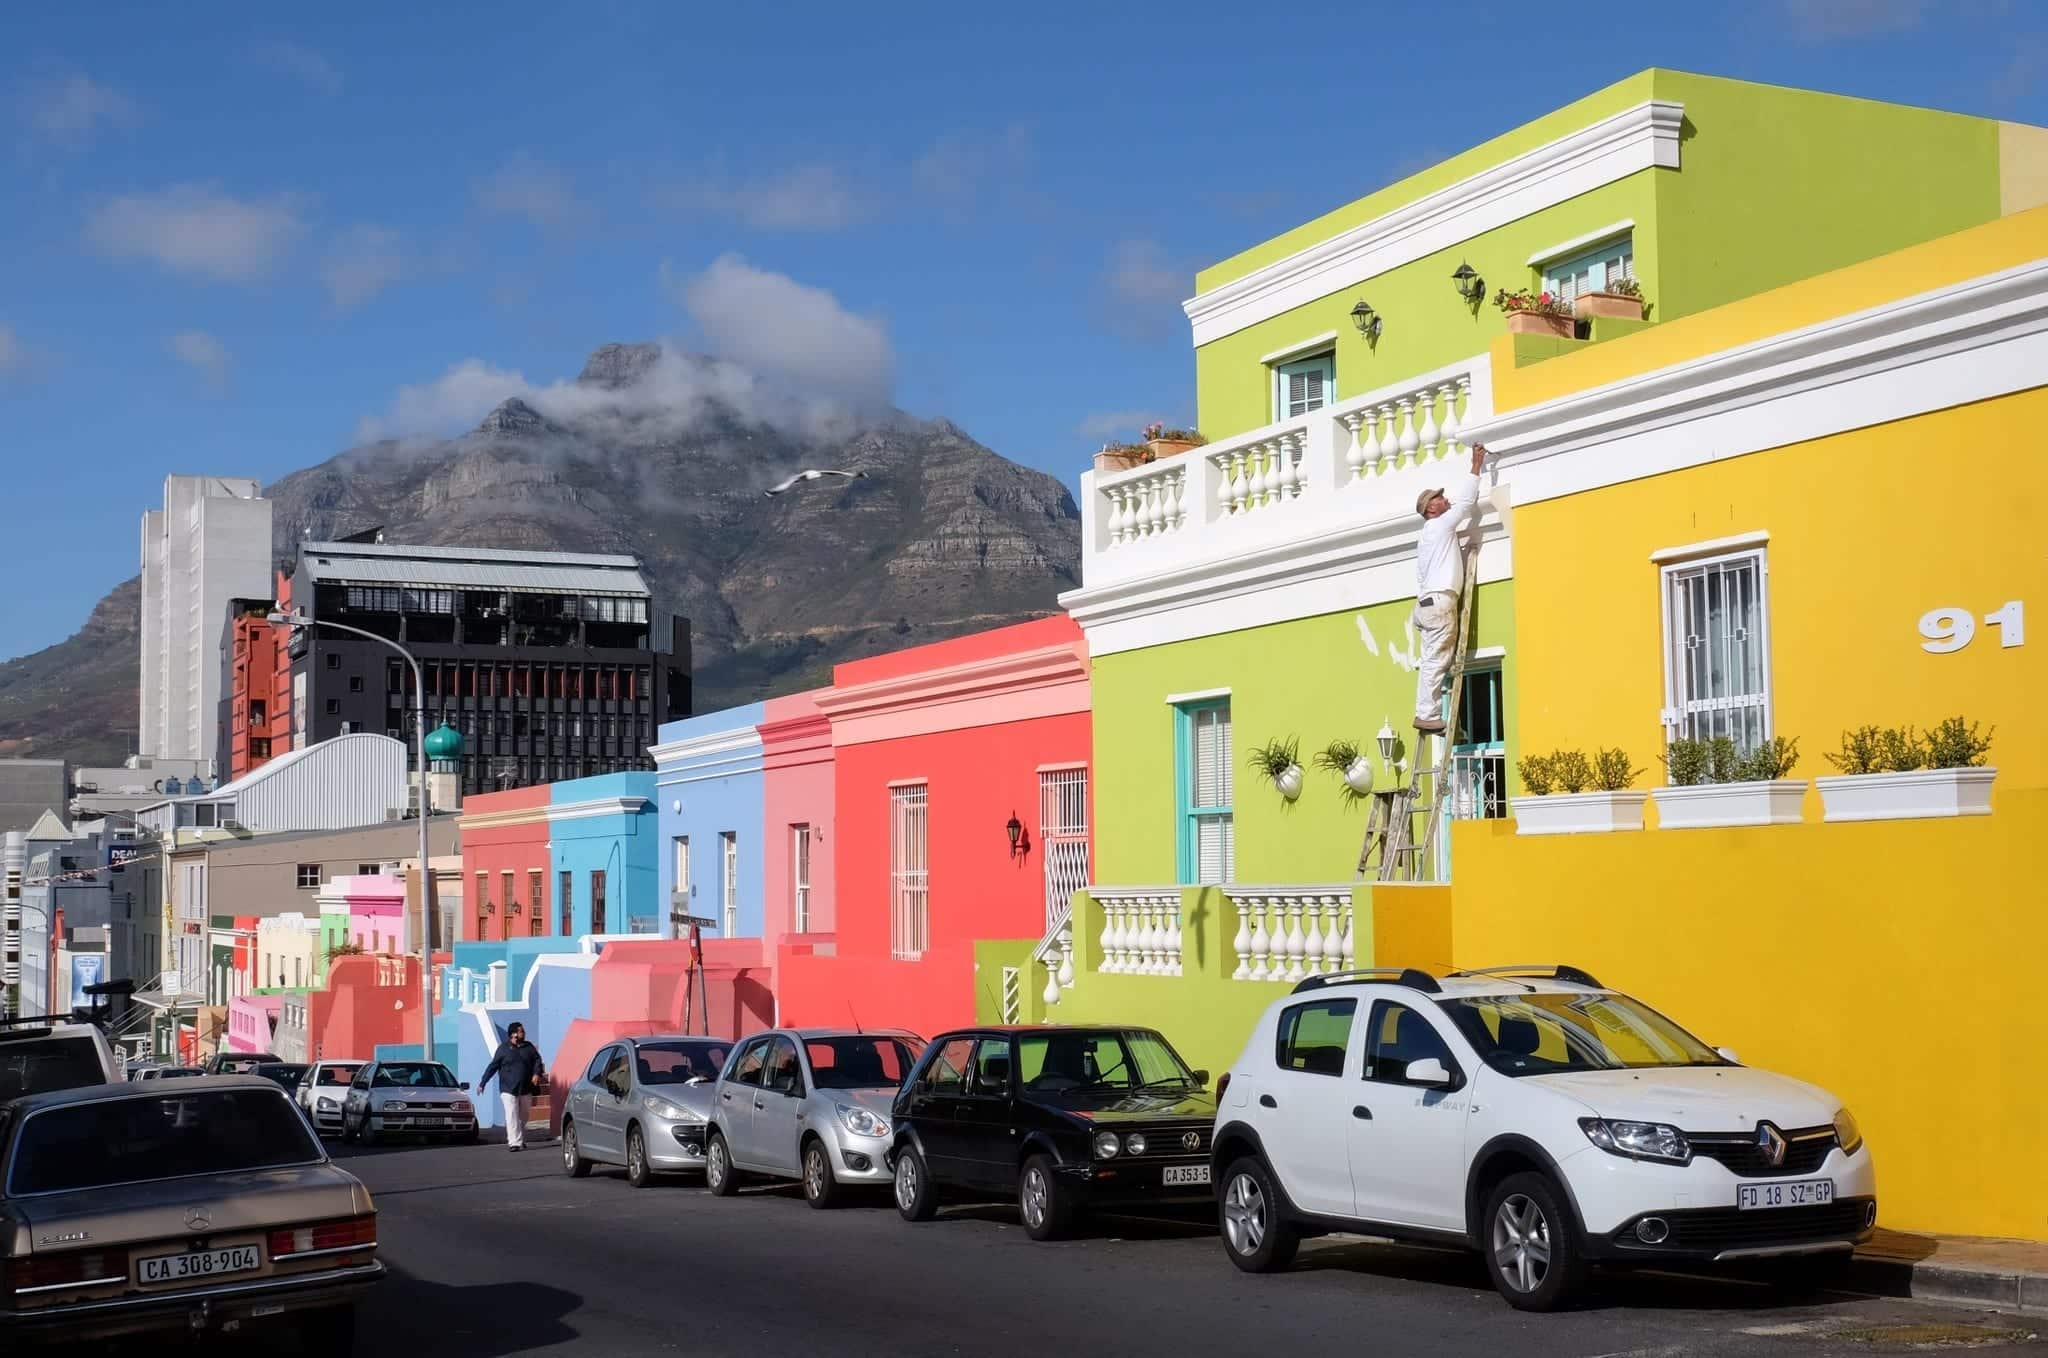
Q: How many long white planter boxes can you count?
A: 3